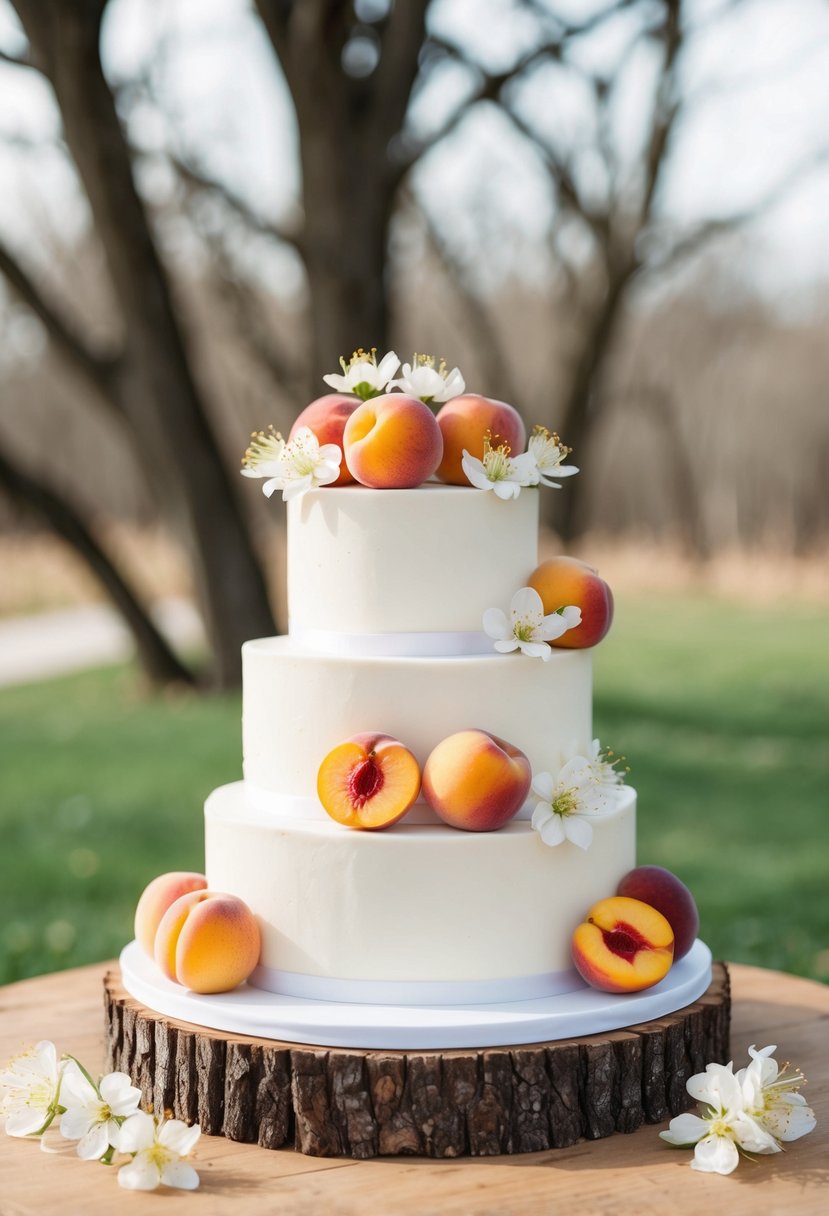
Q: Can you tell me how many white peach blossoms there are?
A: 14